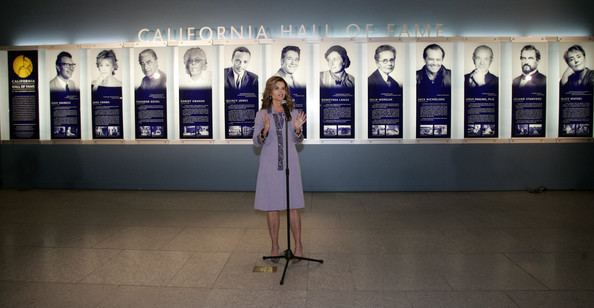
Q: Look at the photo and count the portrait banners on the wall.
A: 12